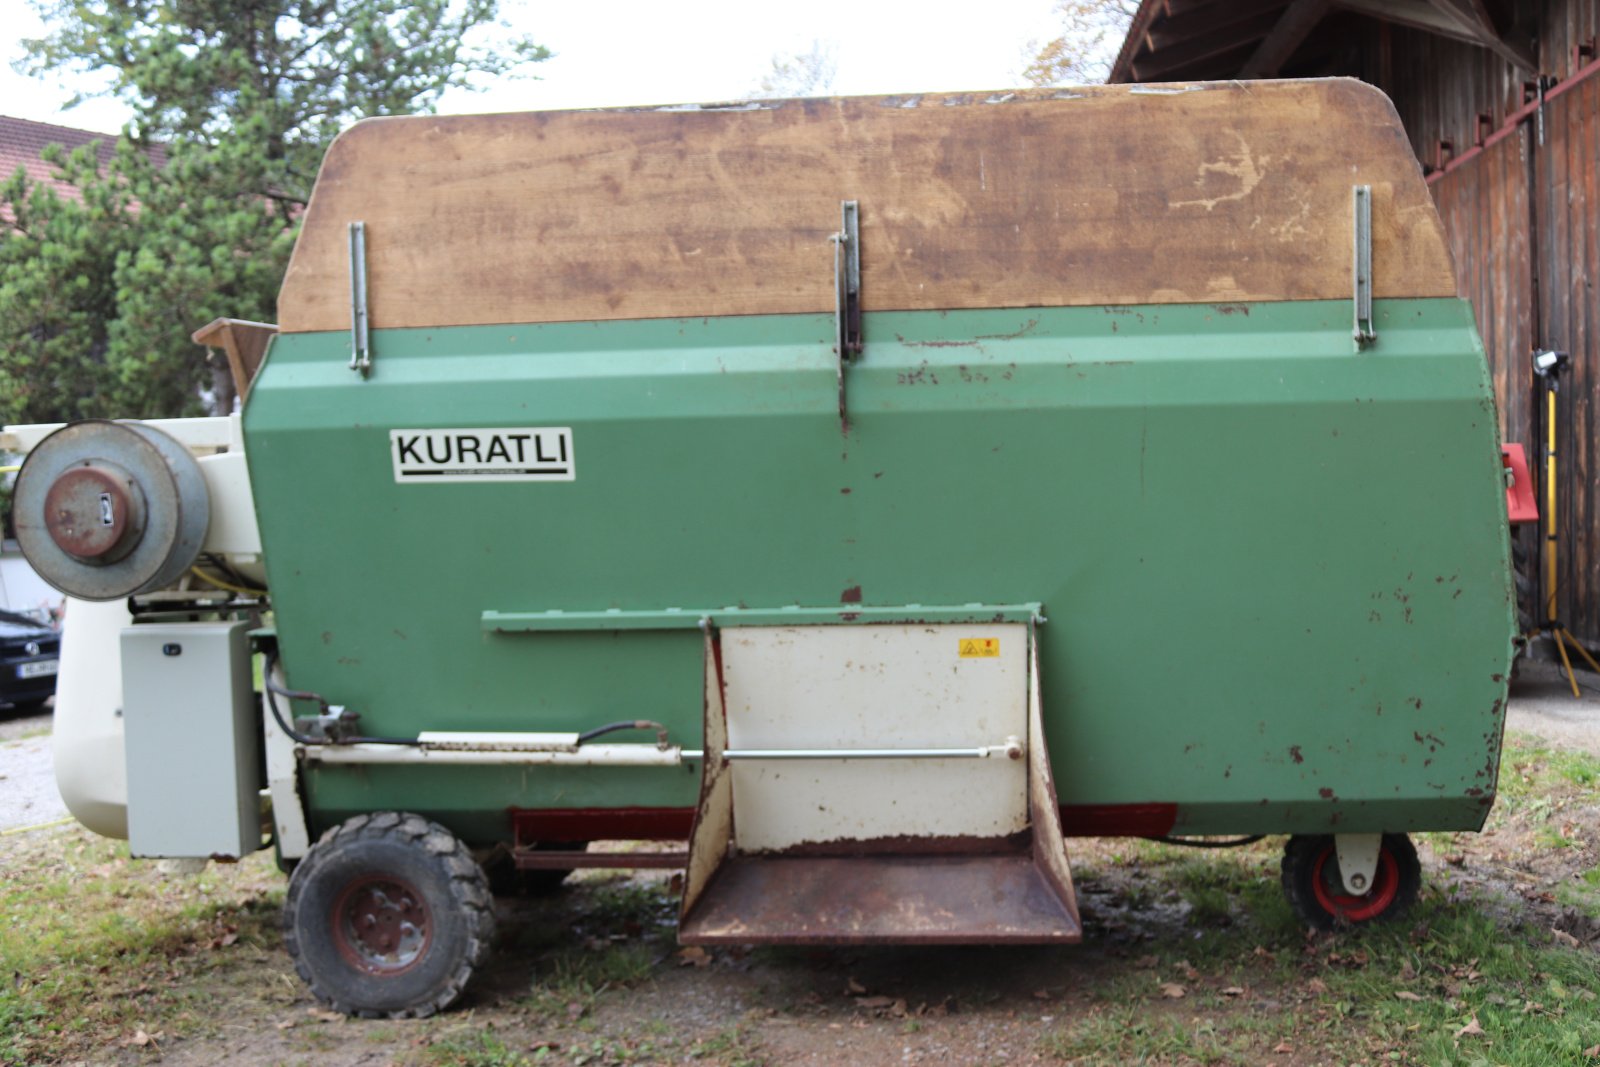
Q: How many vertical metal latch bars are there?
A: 3